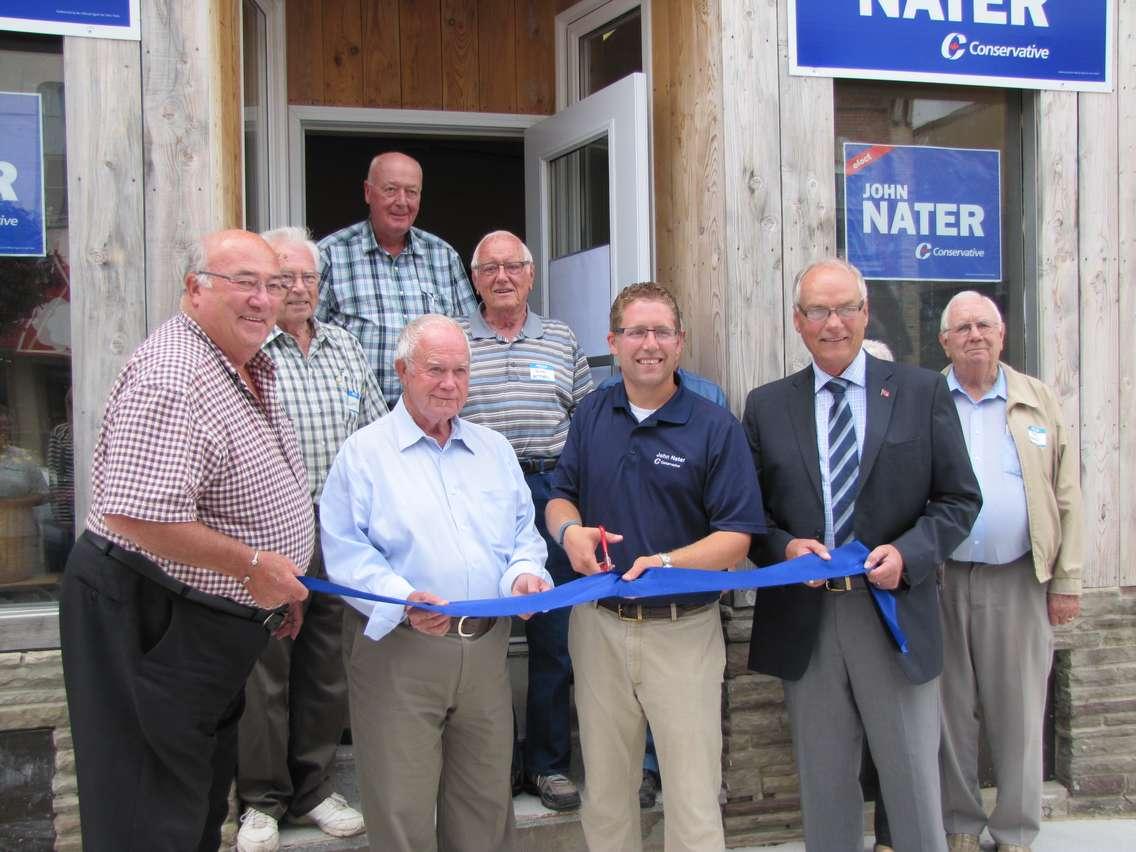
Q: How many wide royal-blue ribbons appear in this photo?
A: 1